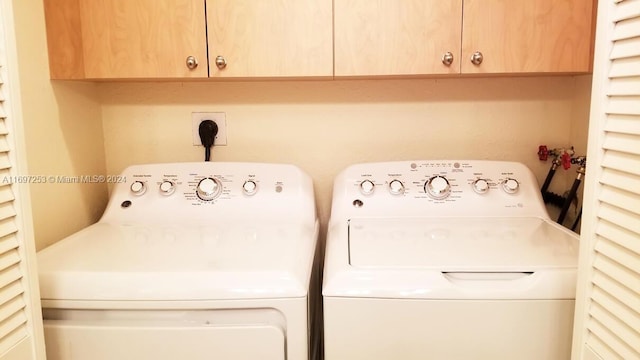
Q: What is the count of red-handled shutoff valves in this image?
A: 2